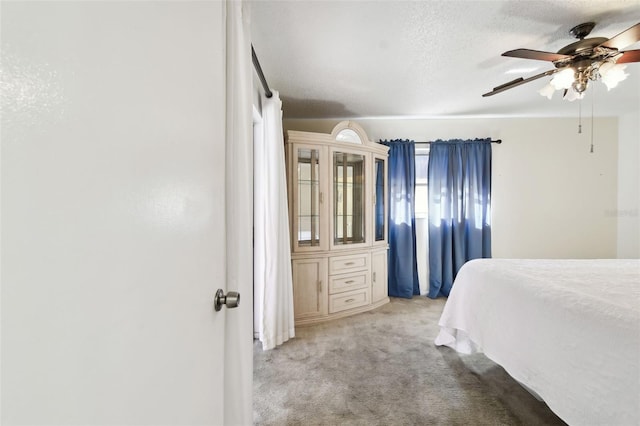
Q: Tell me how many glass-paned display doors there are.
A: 3